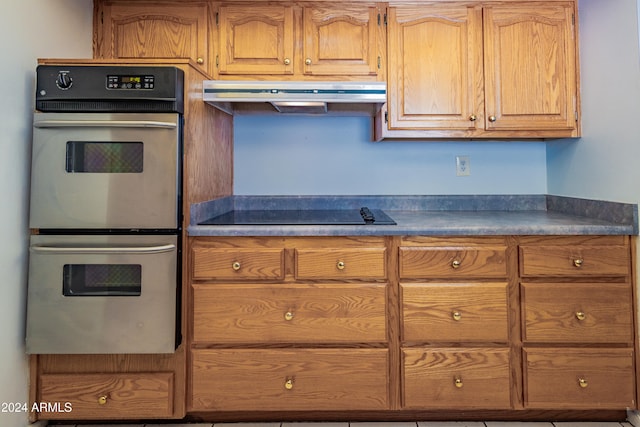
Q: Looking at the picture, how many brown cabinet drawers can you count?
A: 11